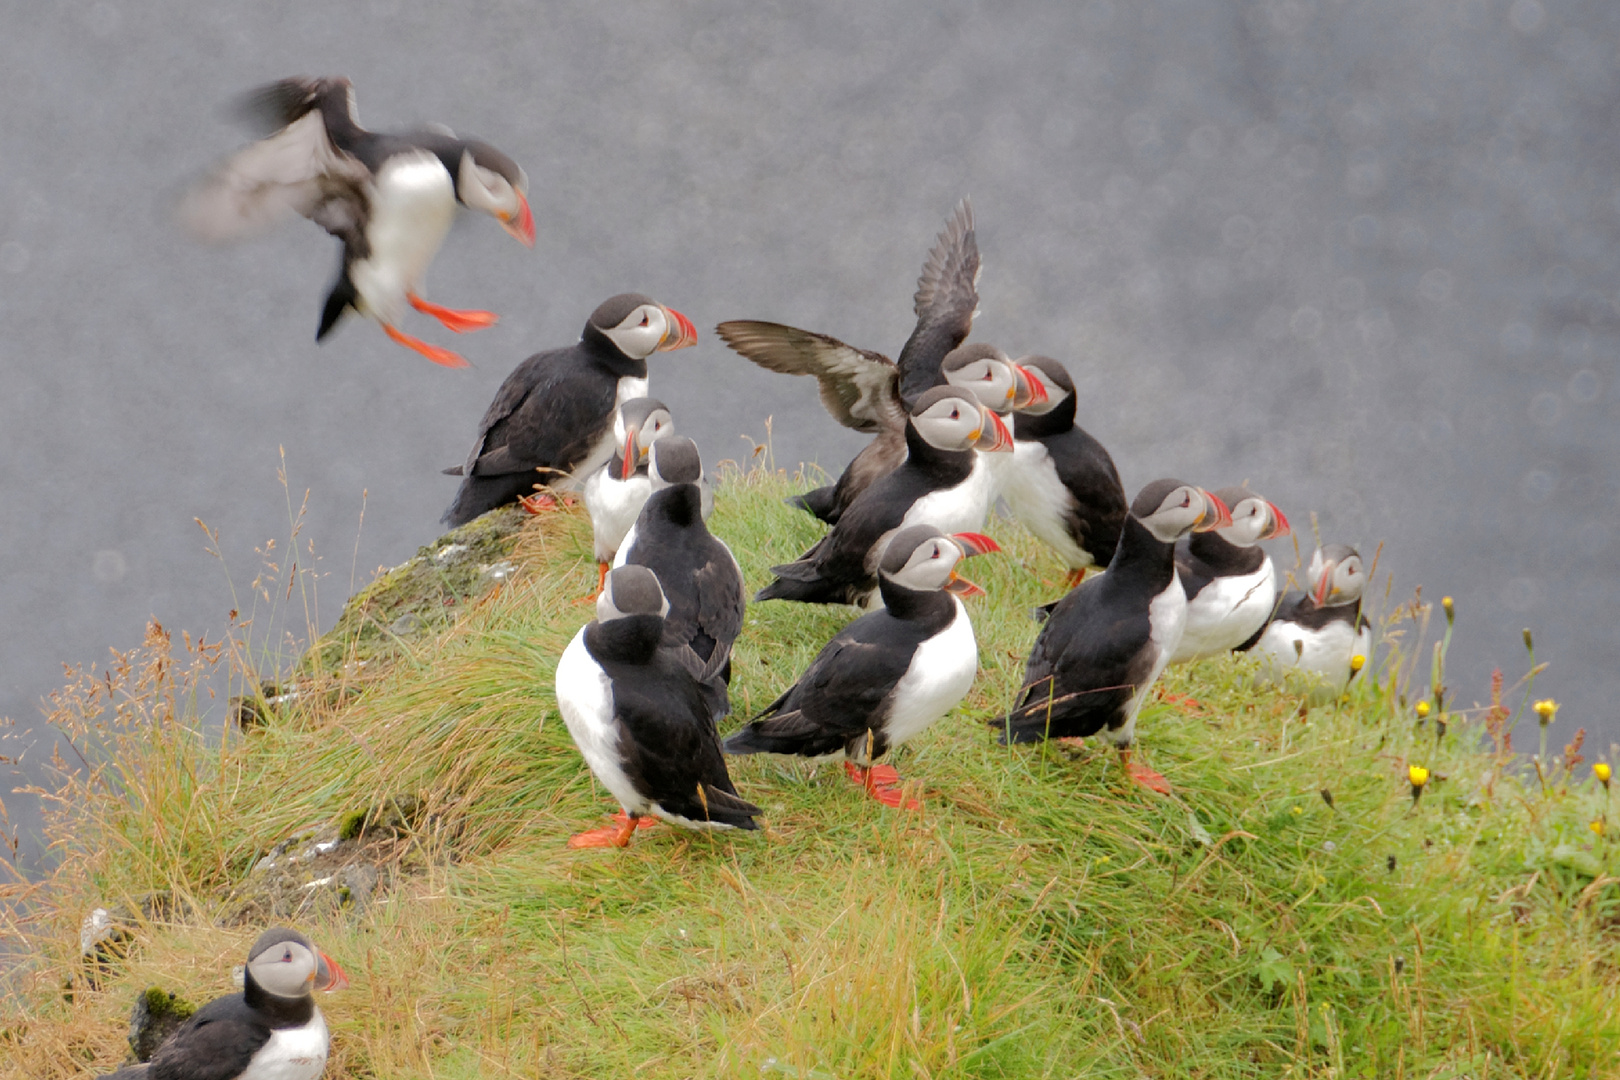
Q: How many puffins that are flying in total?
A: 1